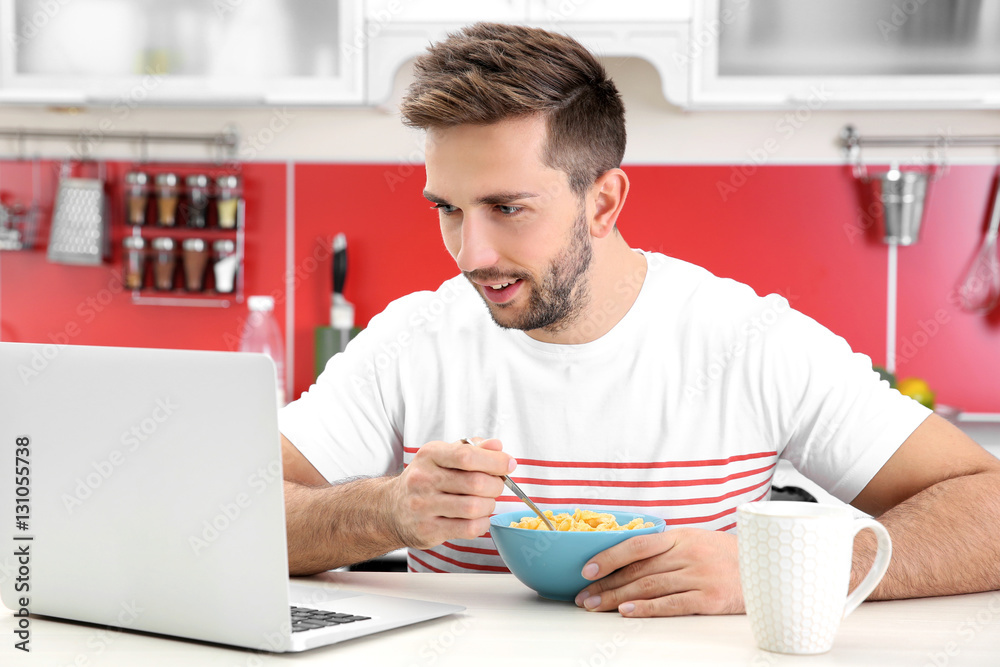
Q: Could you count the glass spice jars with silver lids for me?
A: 8